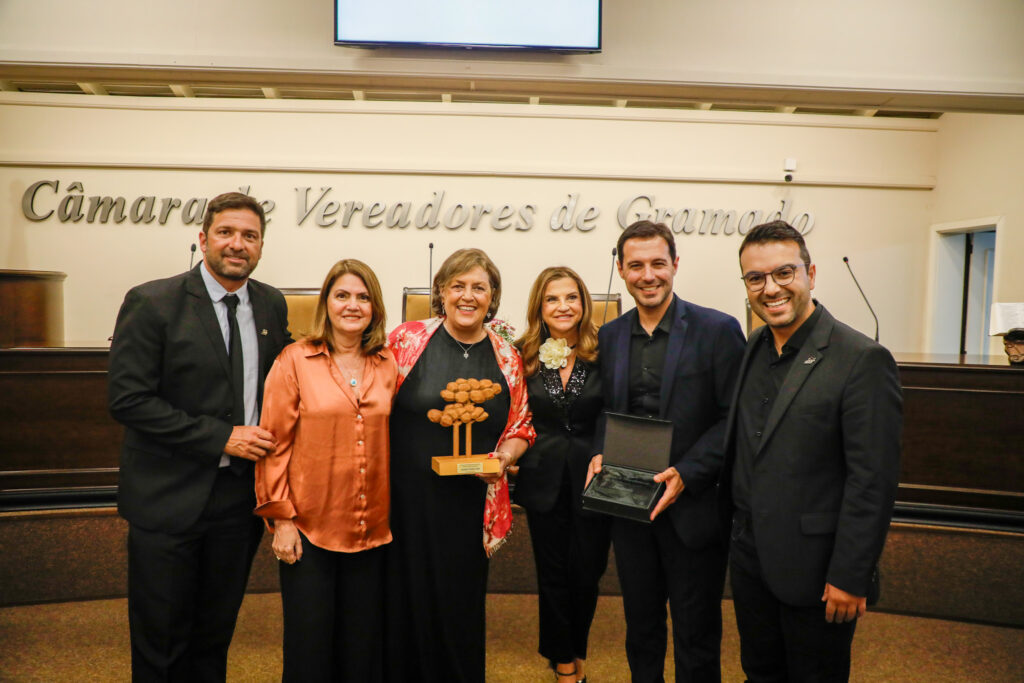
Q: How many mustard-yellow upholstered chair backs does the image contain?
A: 4